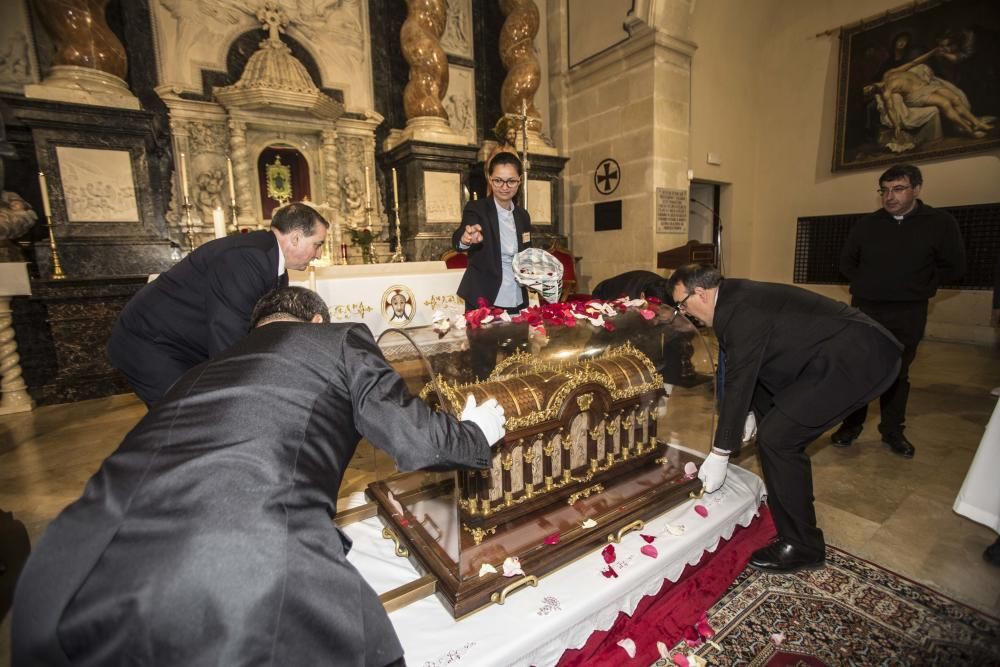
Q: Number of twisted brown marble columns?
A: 3